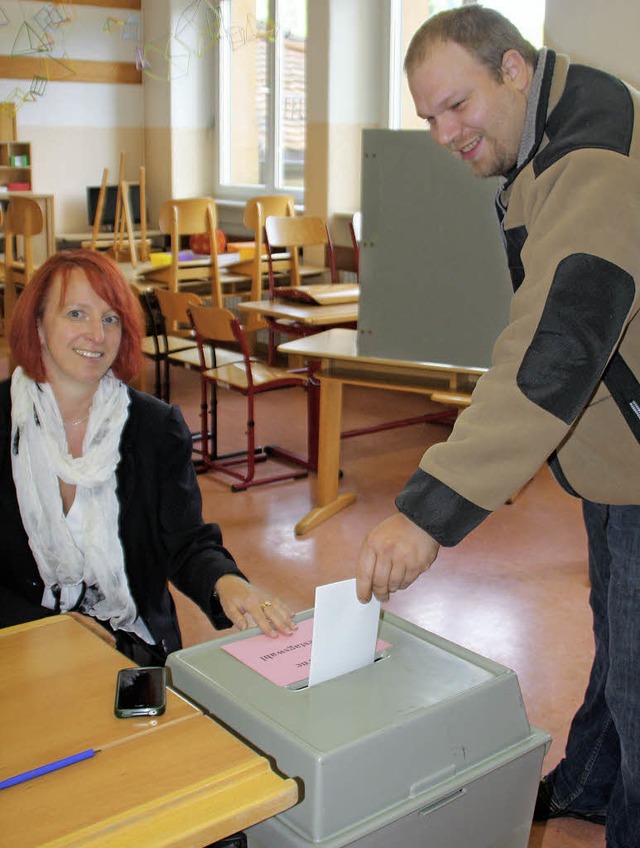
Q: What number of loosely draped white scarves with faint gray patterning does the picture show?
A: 1